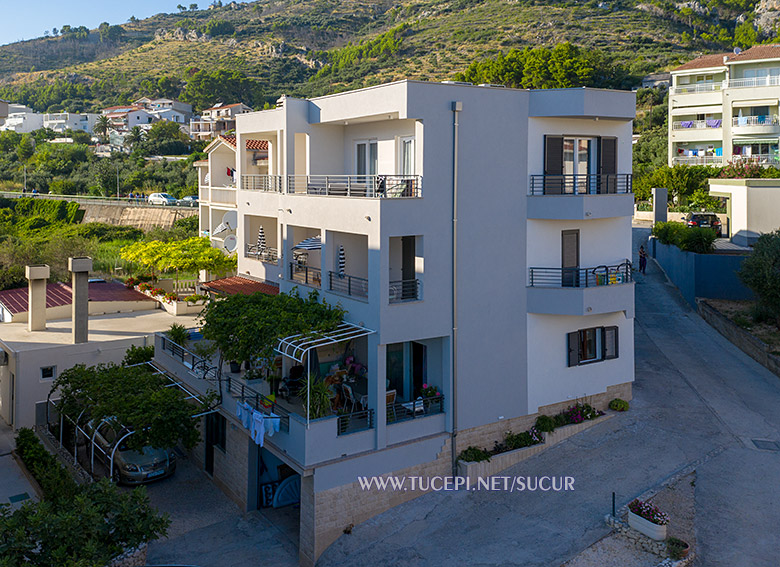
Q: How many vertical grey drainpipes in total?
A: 1